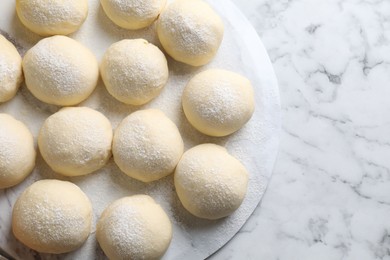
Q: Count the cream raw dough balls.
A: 13